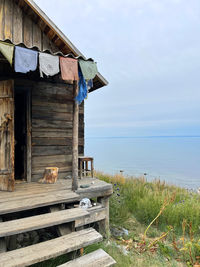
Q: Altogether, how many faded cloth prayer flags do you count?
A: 5